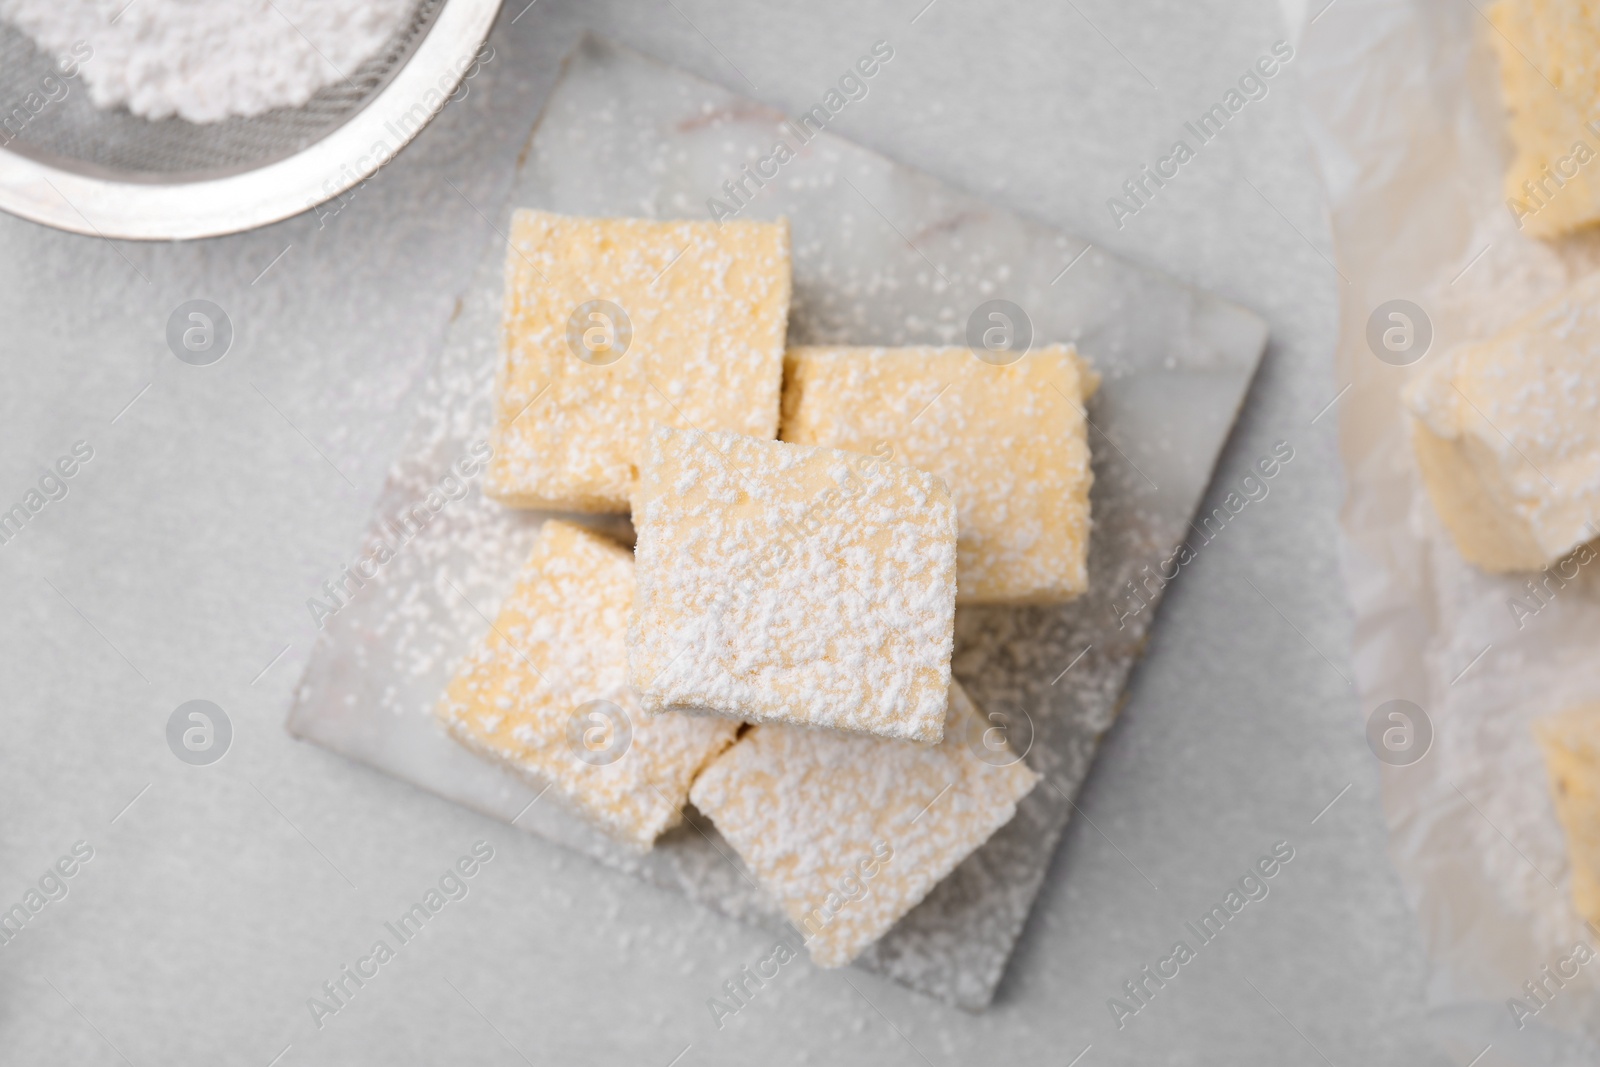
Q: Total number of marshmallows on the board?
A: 5